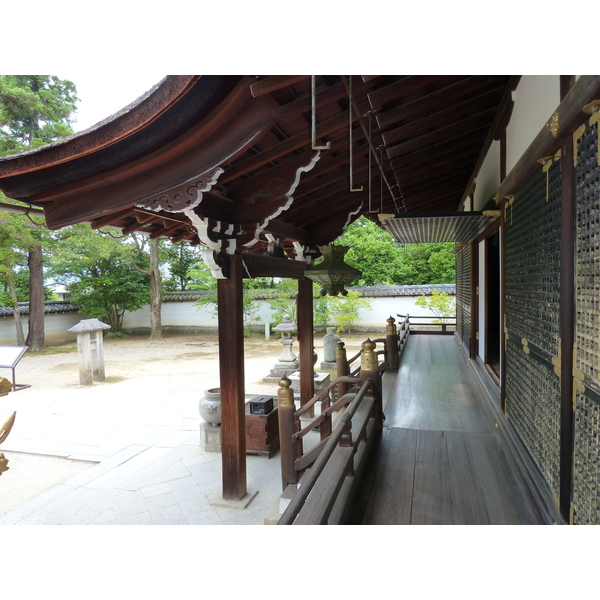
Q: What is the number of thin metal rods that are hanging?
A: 4